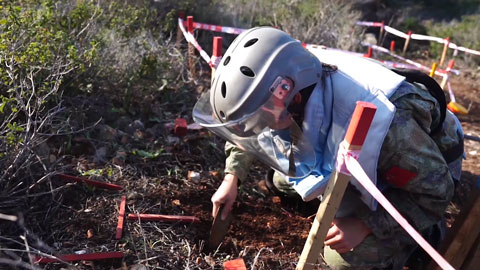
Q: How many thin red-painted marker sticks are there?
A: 4